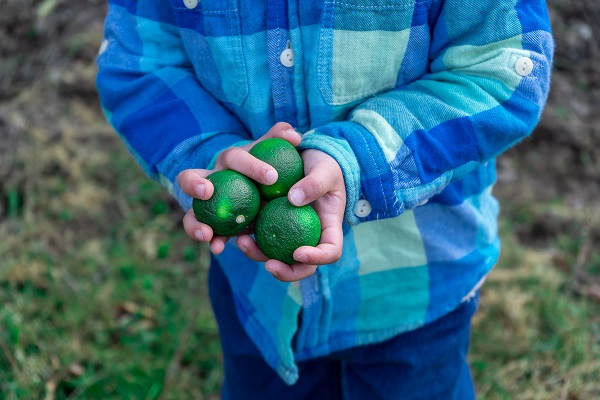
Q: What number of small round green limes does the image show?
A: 3